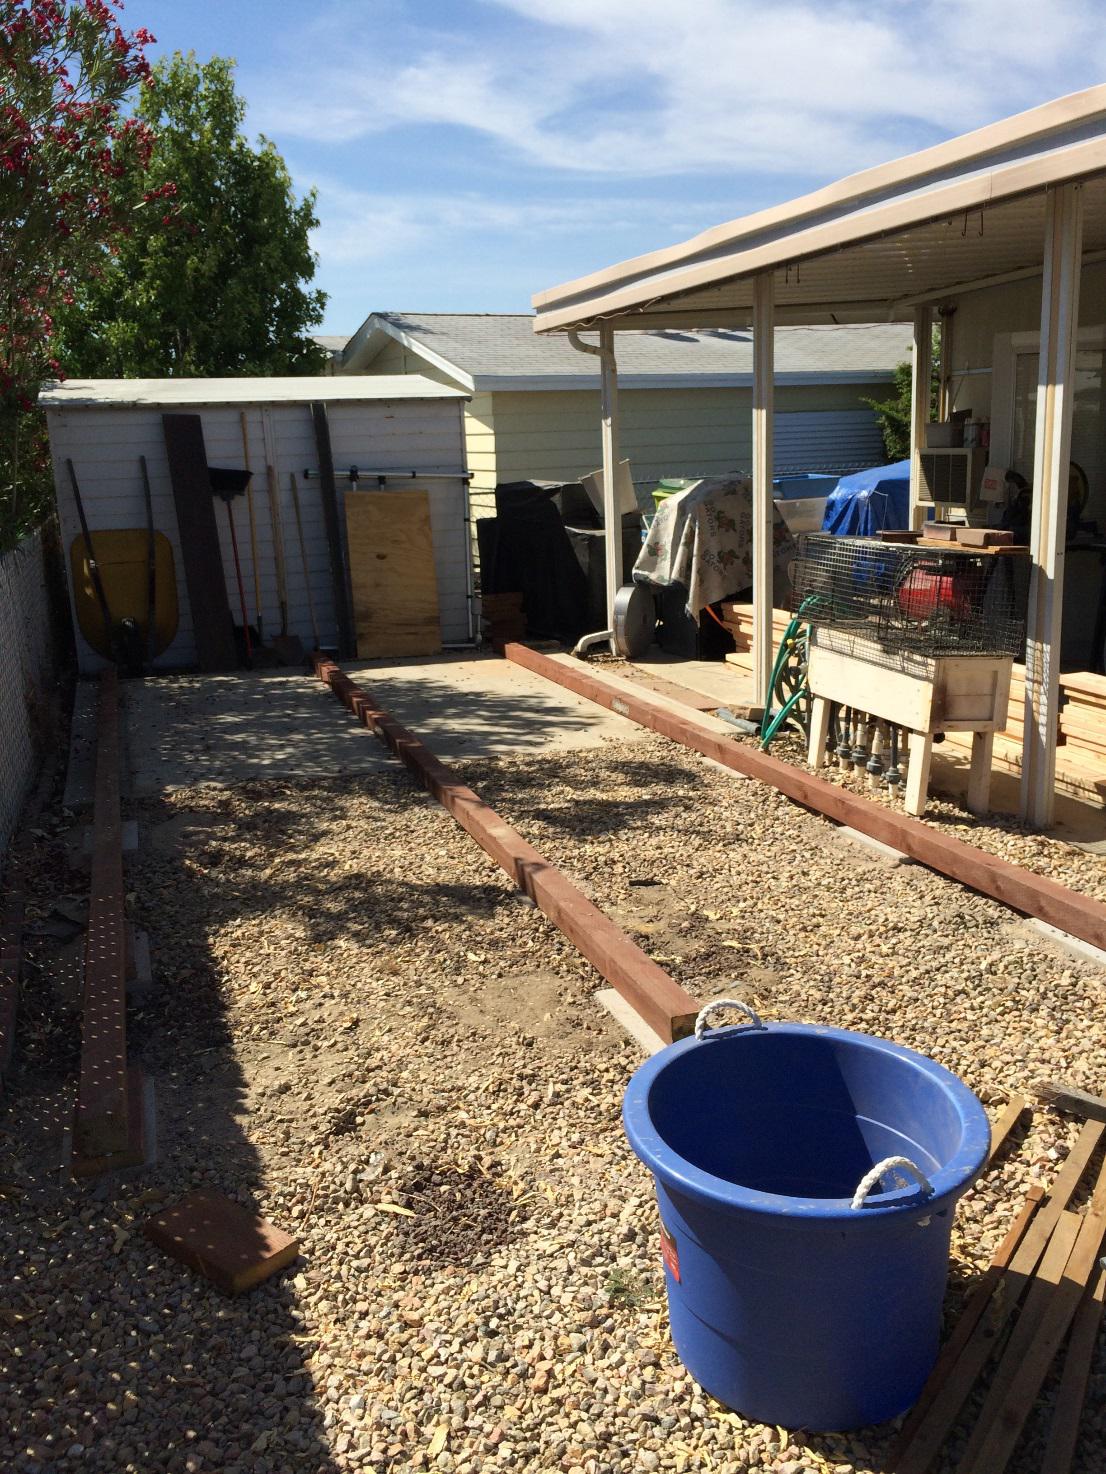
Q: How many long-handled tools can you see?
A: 4